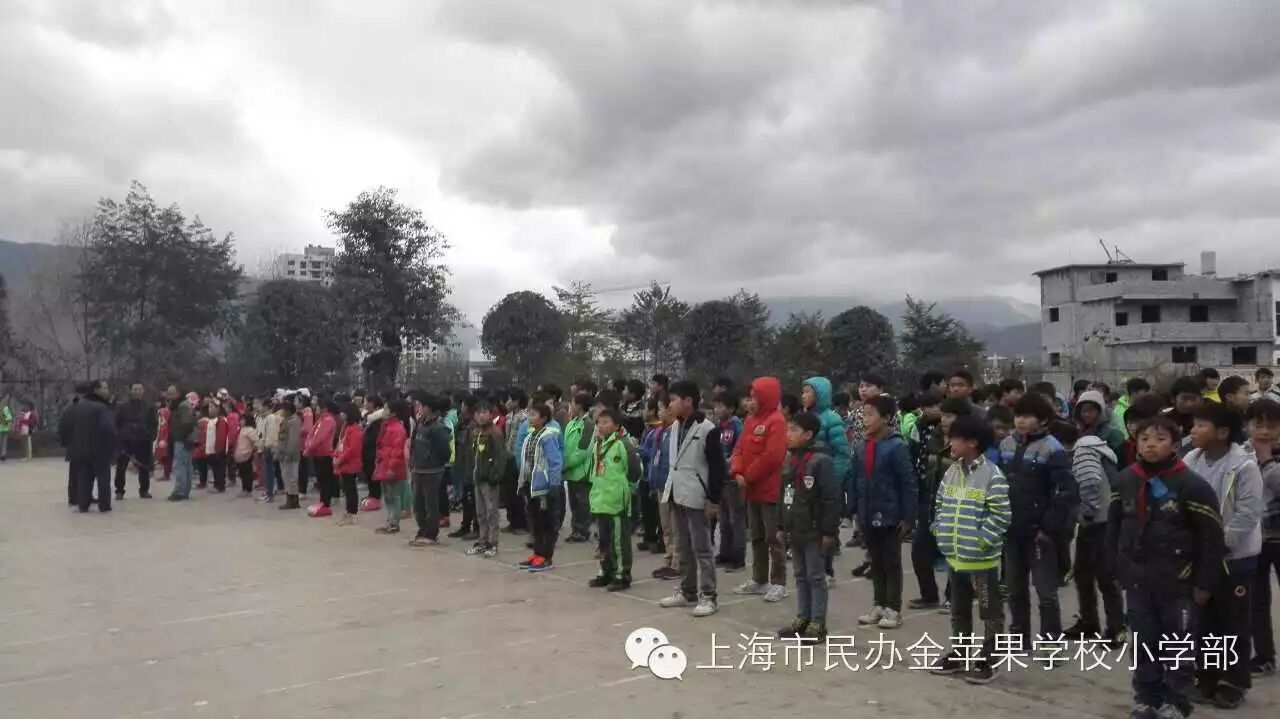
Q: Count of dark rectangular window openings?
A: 9